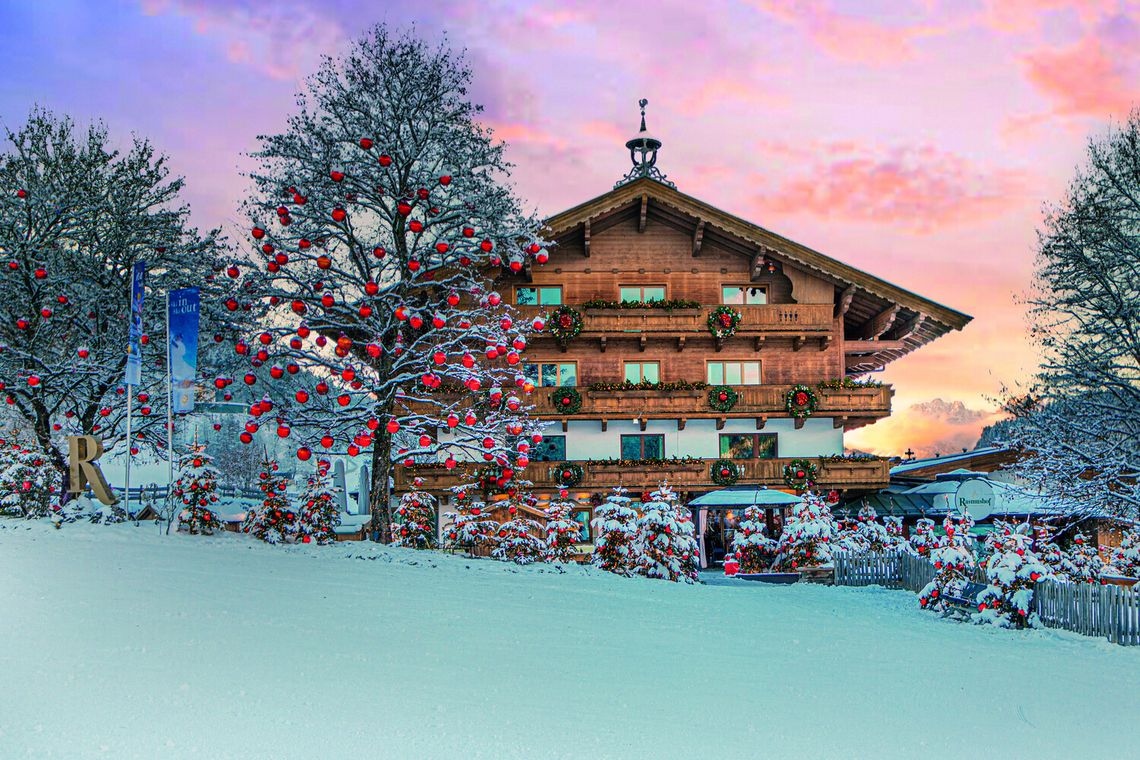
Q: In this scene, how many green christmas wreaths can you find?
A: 8